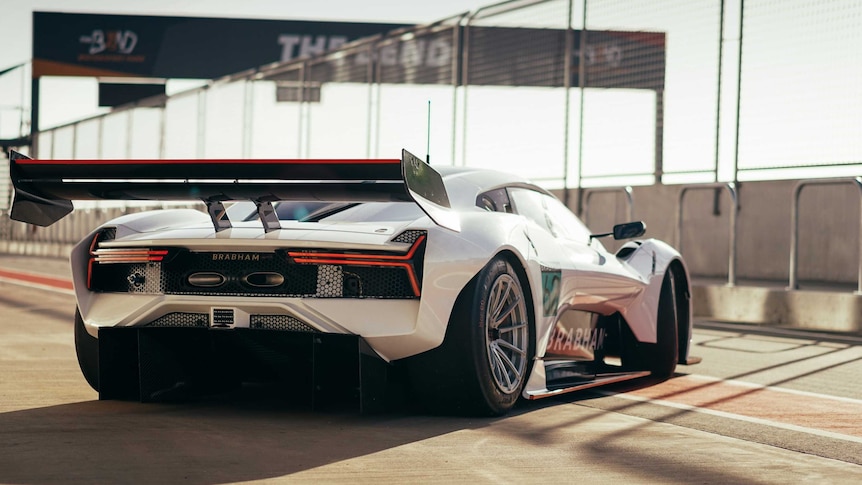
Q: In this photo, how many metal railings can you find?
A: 3